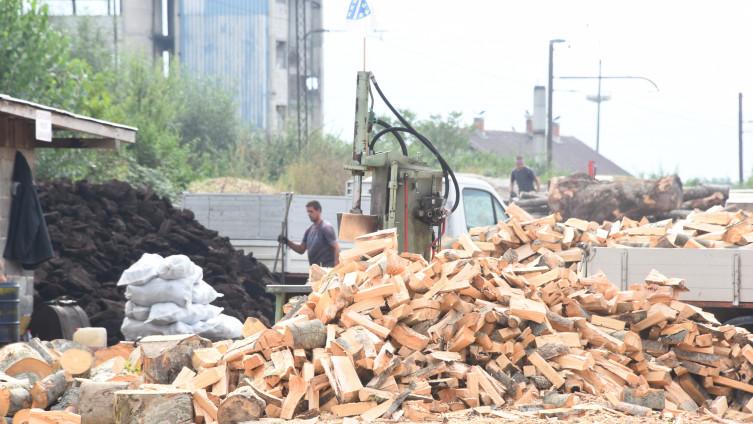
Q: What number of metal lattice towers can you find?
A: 1